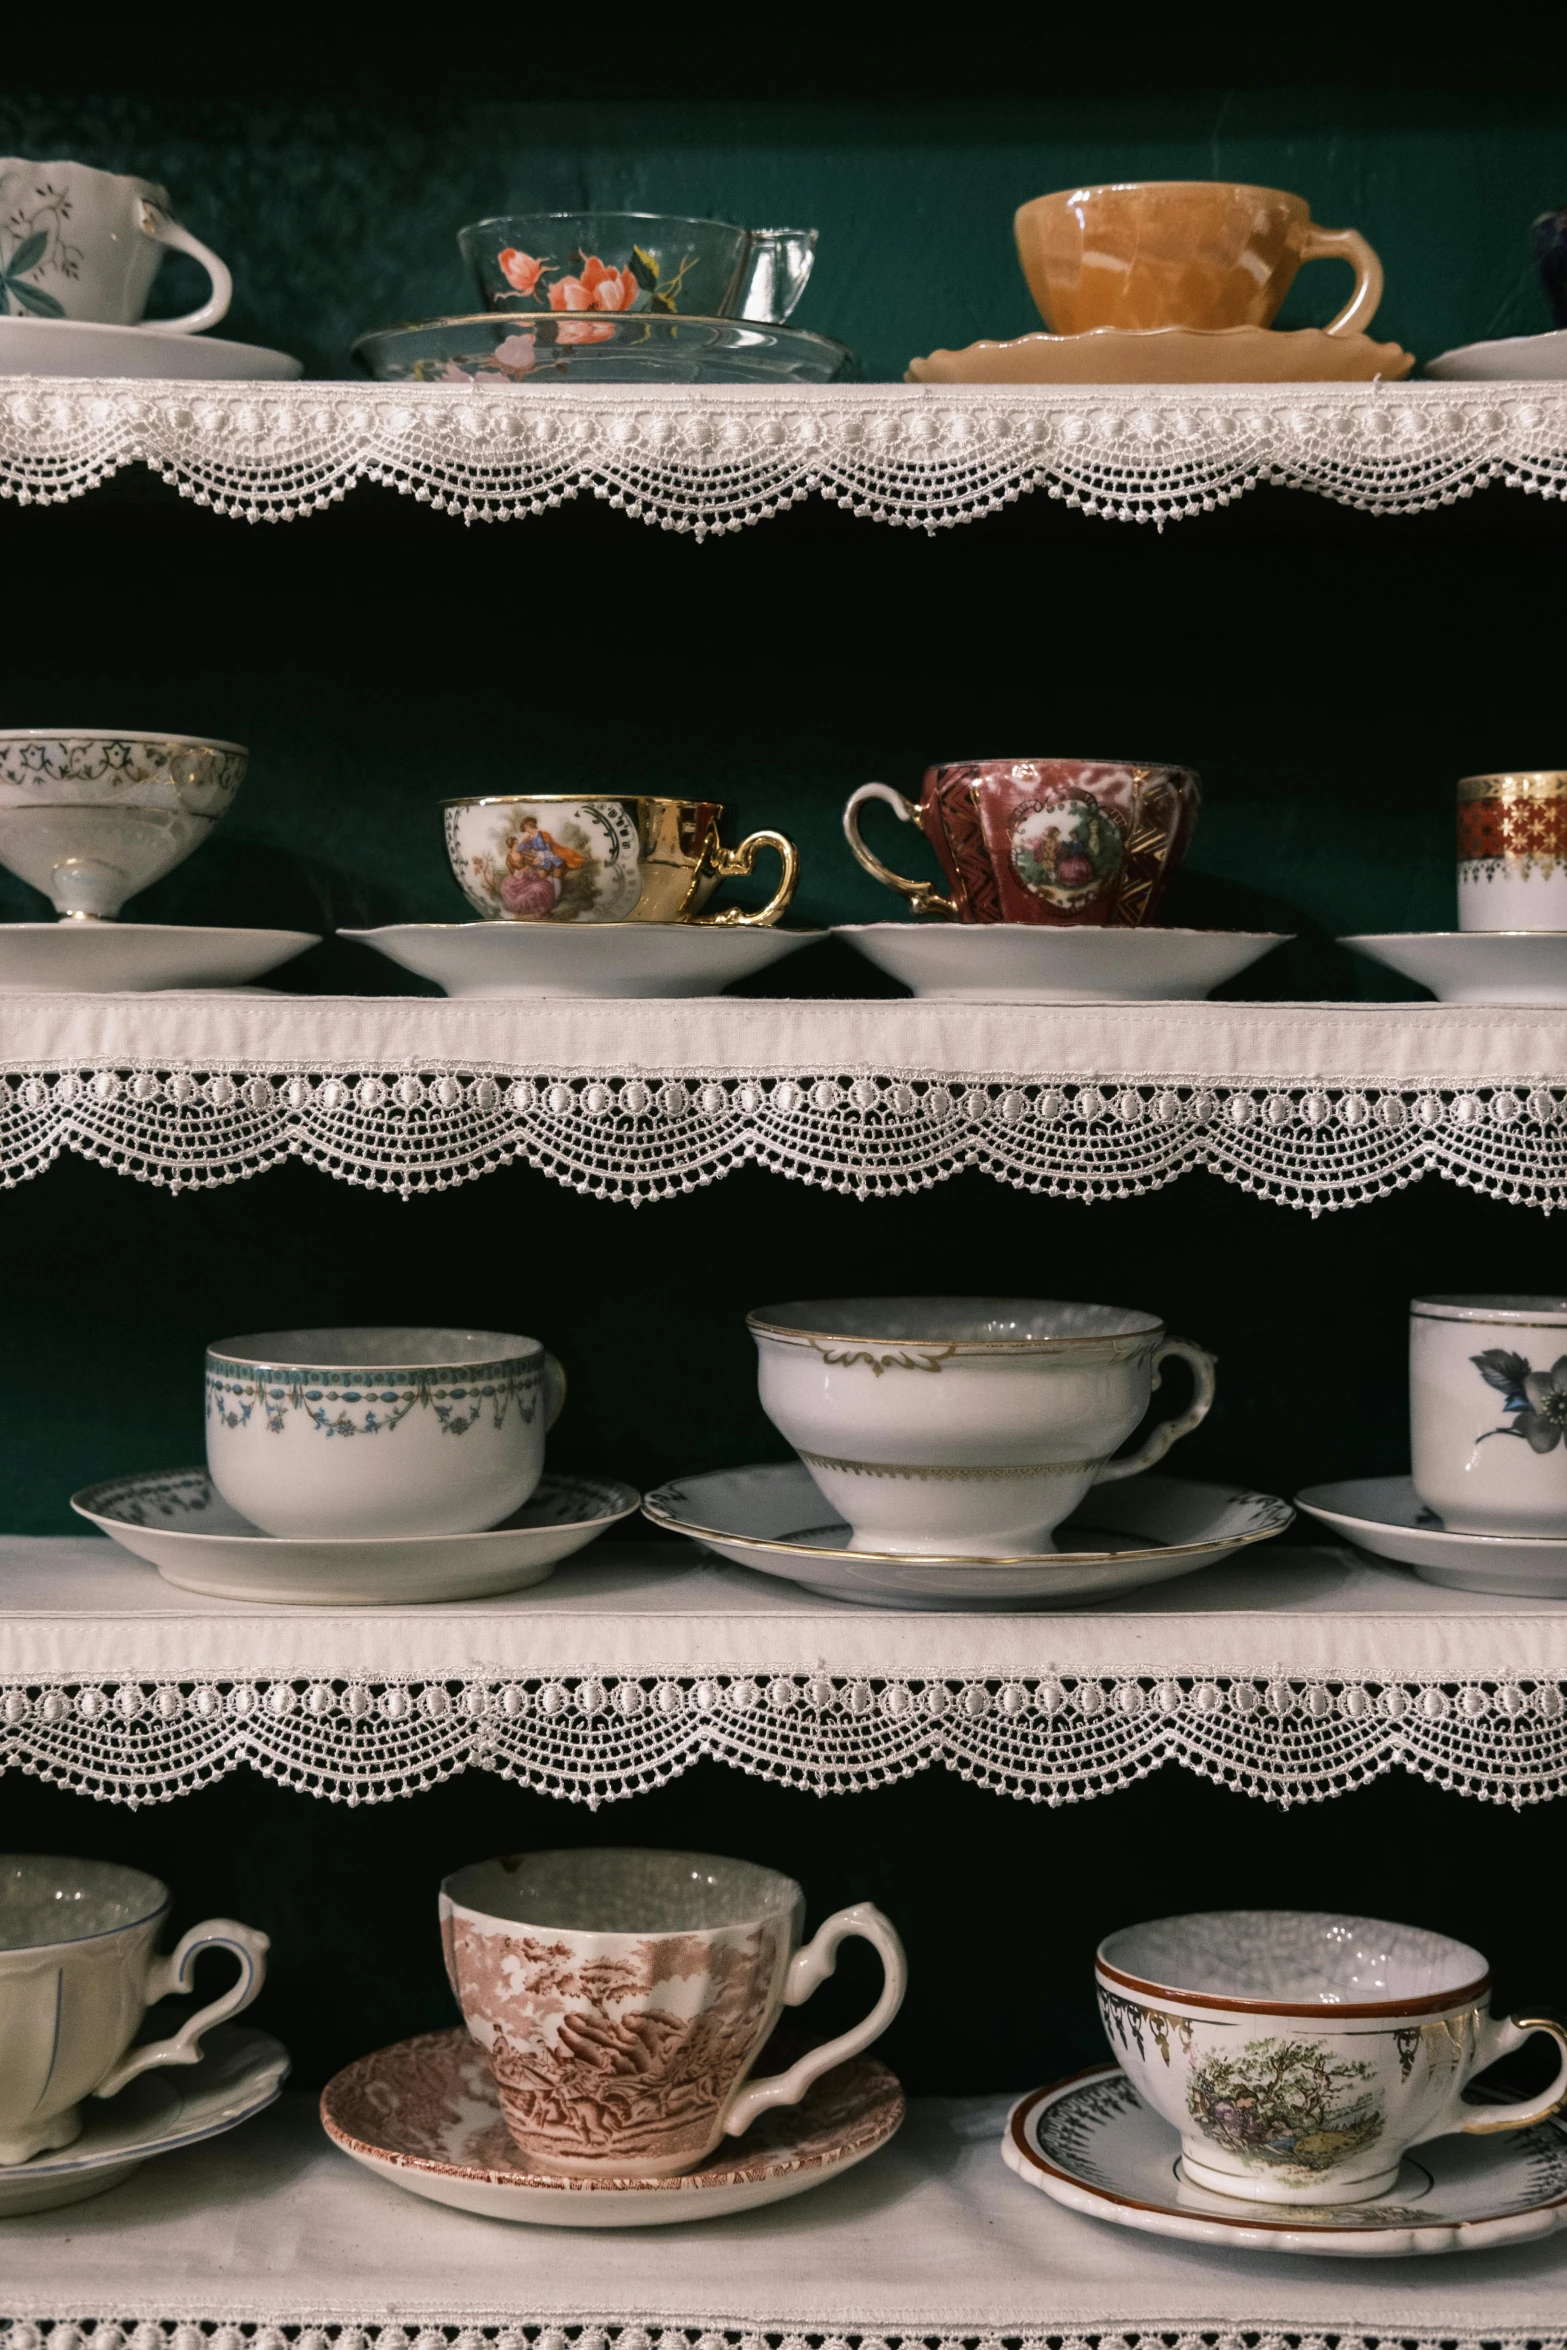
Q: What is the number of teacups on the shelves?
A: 14